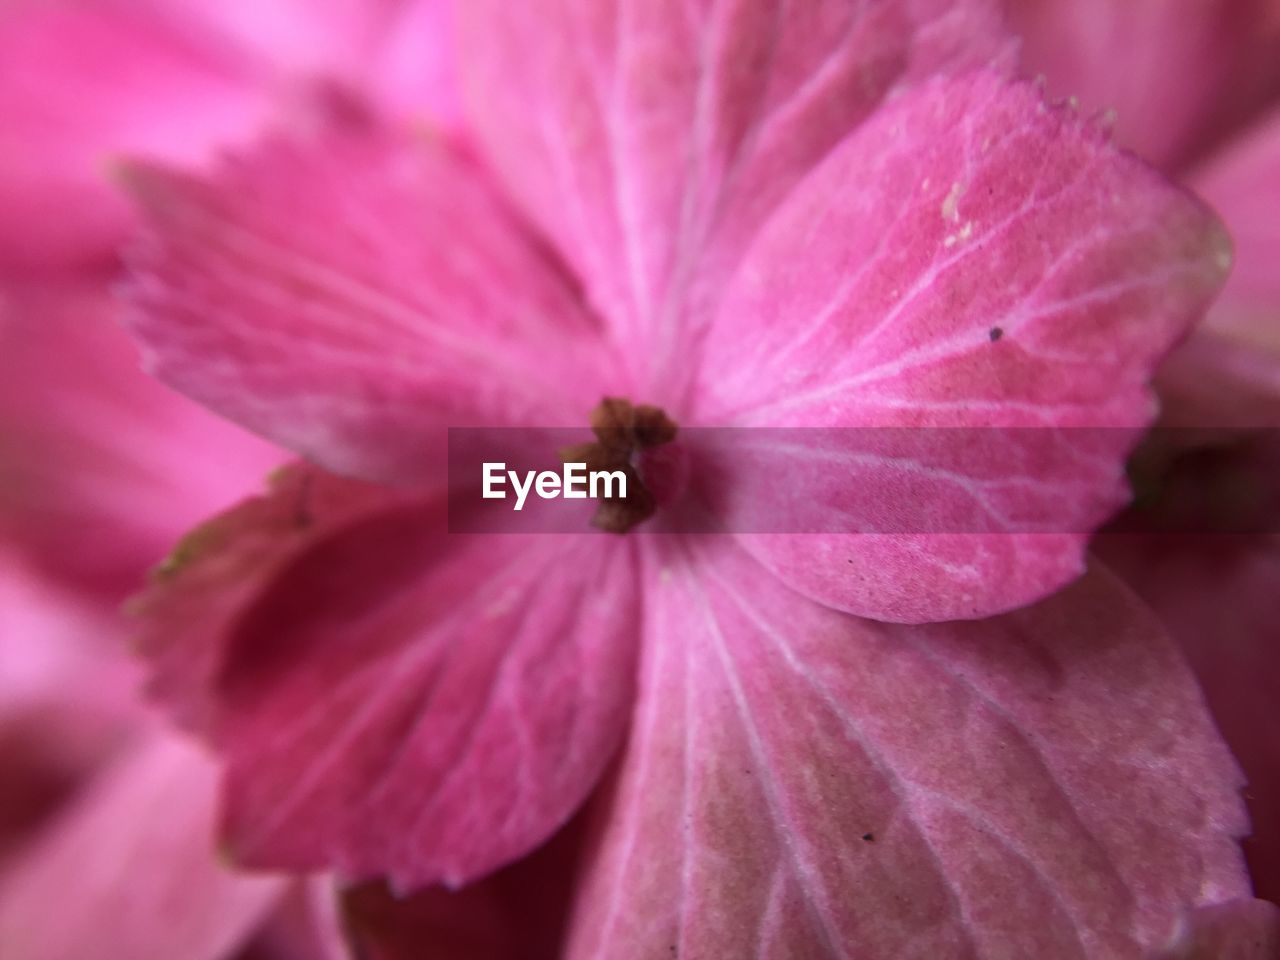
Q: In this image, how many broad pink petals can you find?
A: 5